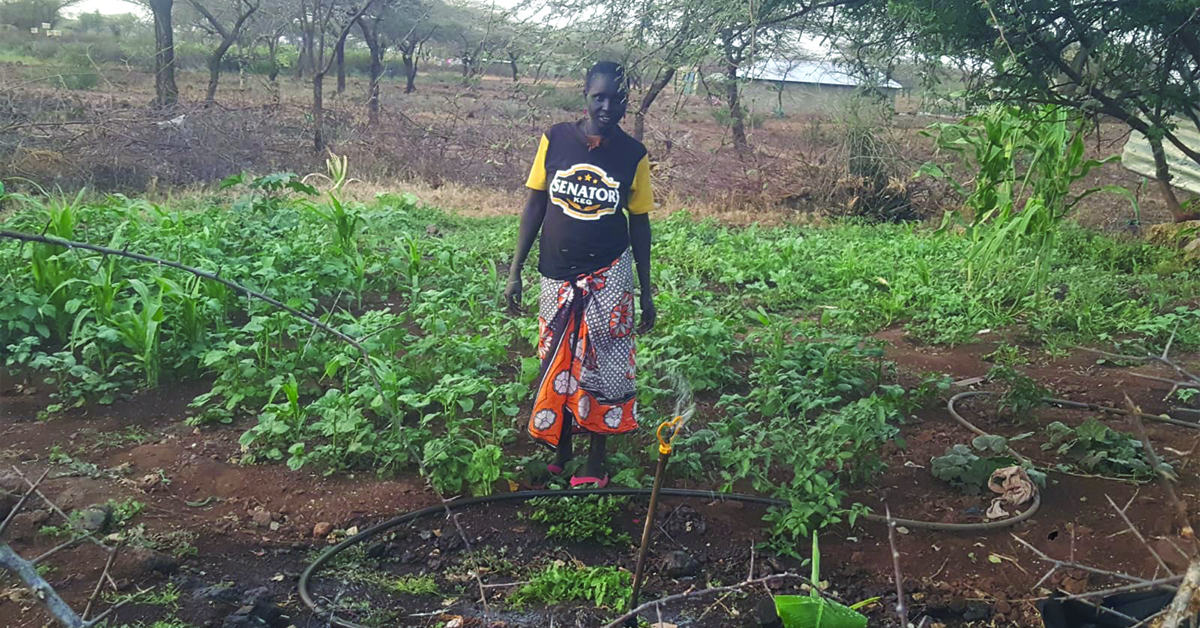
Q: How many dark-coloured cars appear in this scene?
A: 0